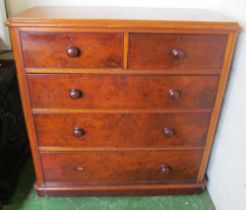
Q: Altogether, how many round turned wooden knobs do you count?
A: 7